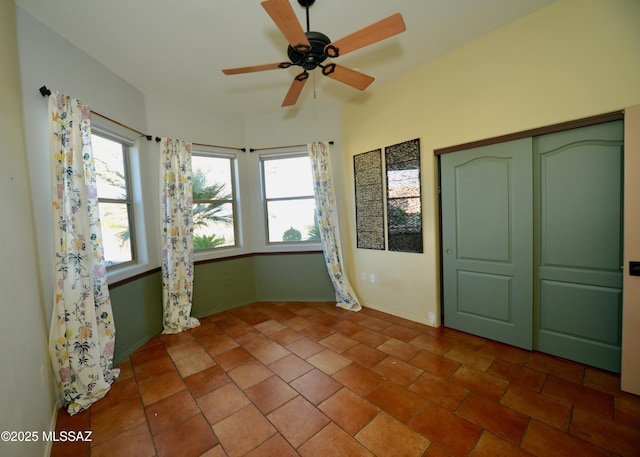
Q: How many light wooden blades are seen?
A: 5